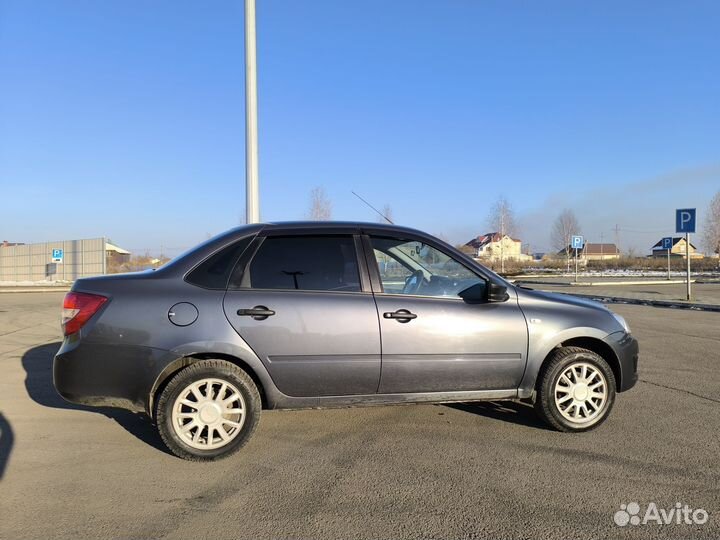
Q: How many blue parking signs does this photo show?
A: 4